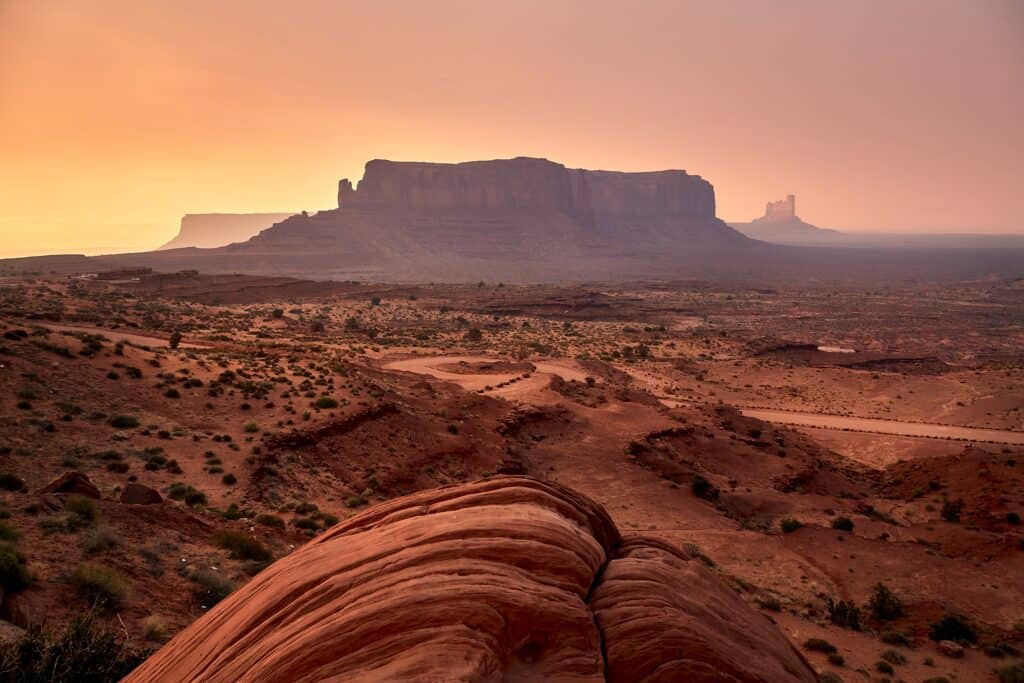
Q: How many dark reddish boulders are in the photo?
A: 2